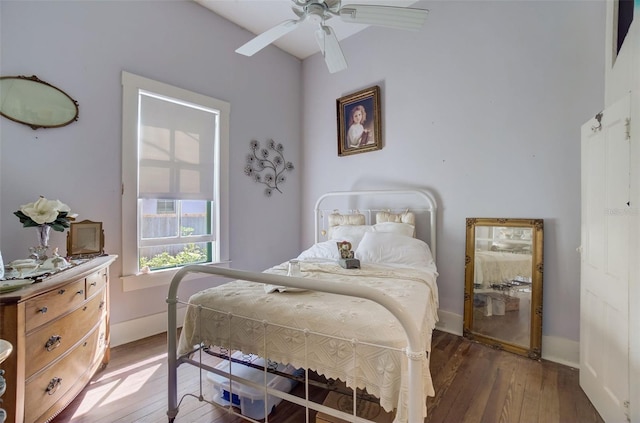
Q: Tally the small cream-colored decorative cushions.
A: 2